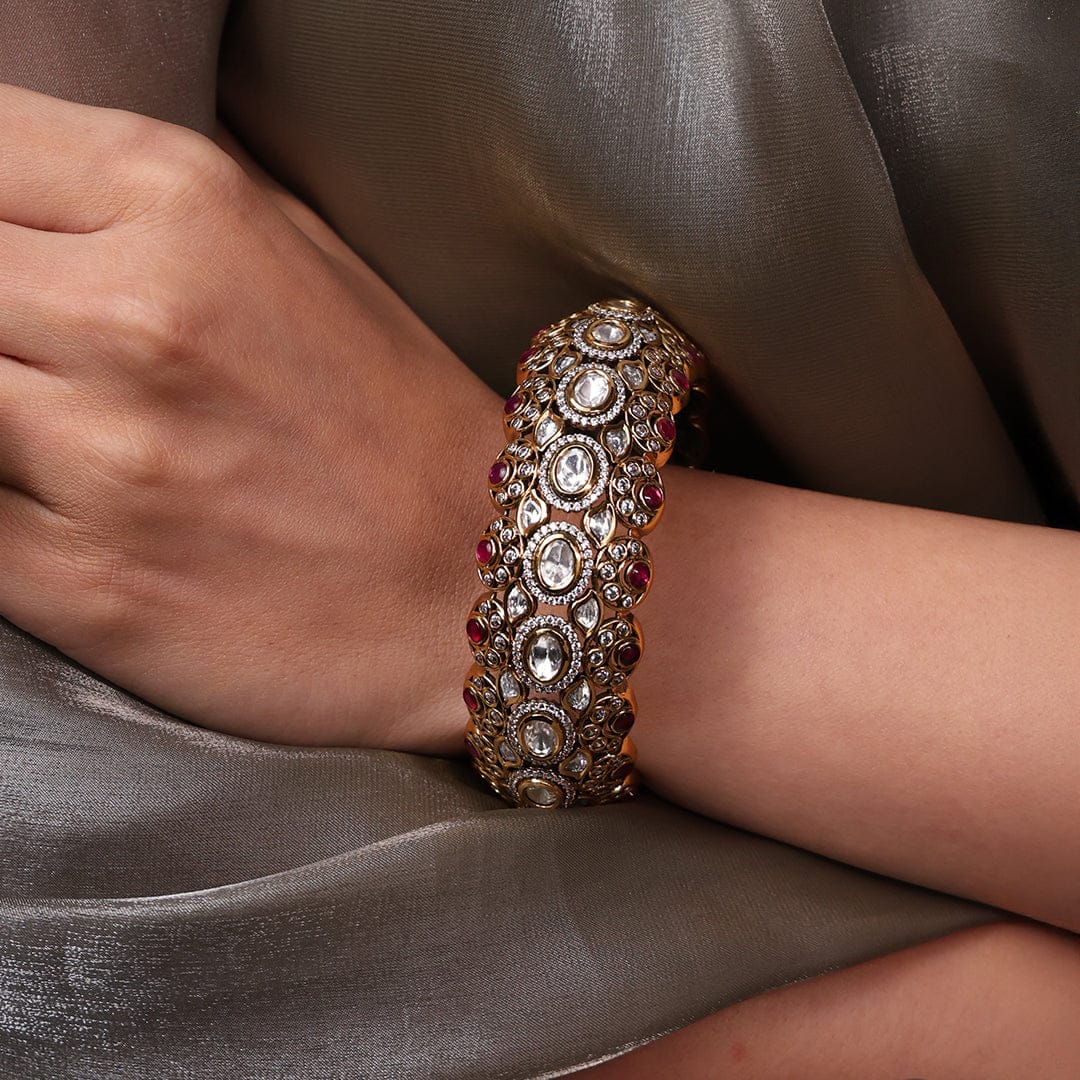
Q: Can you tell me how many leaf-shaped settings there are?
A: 14